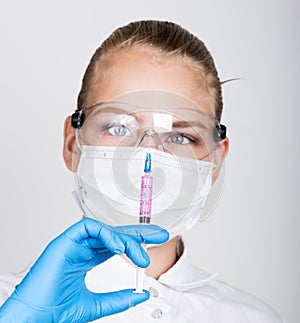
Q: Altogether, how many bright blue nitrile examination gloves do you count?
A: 1